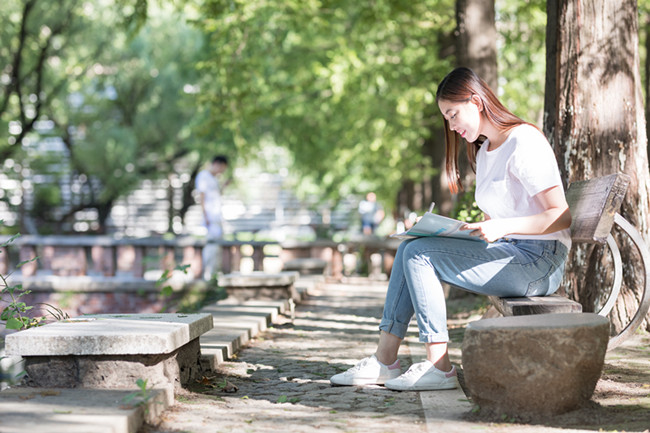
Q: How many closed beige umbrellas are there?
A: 0